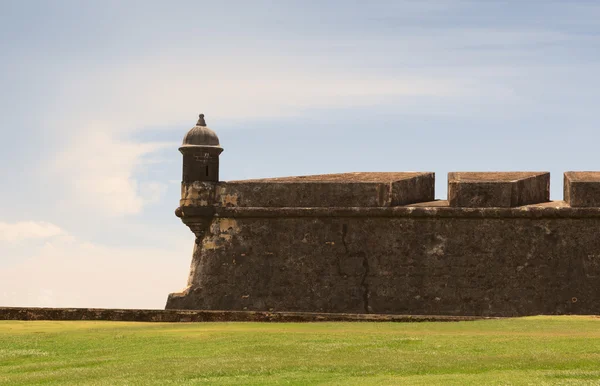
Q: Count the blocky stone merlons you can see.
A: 3